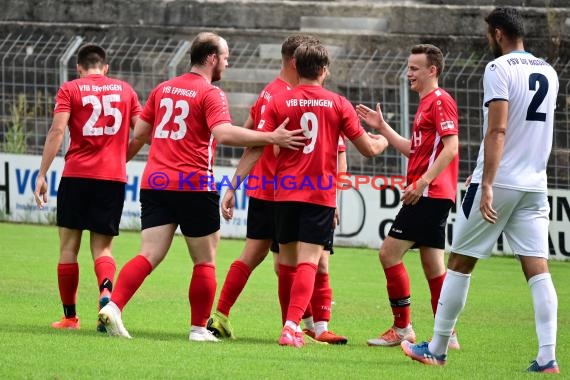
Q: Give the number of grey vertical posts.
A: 3